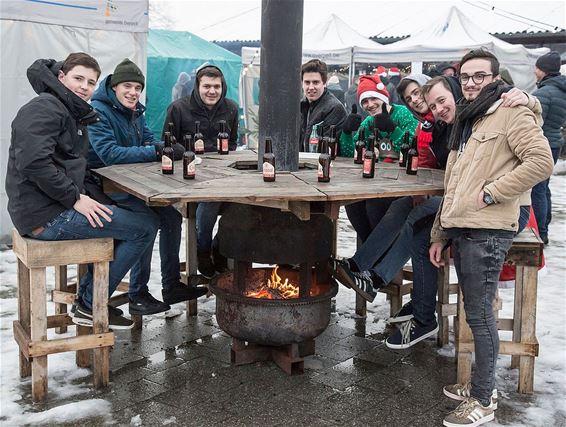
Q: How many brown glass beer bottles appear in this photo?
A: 14